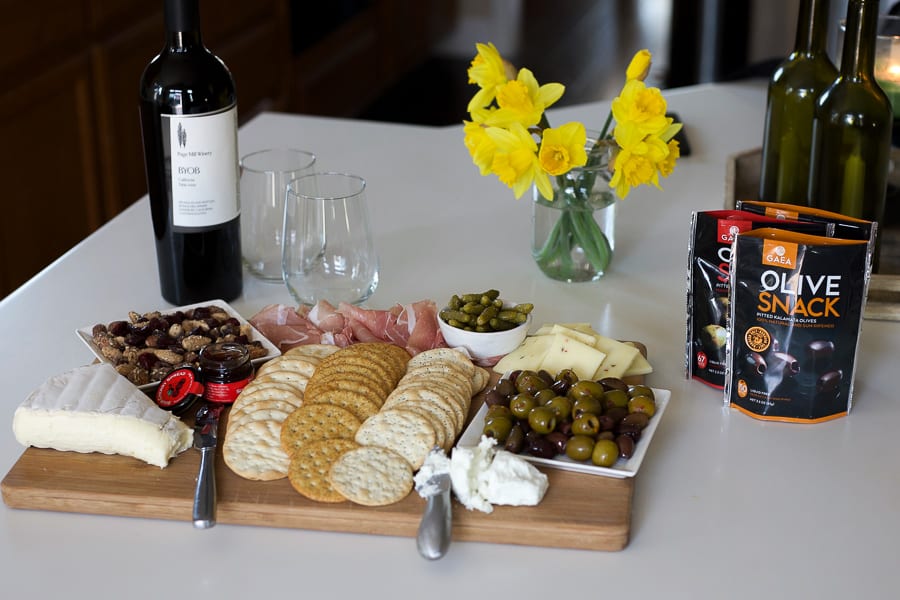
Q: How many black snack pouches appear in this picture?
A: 3